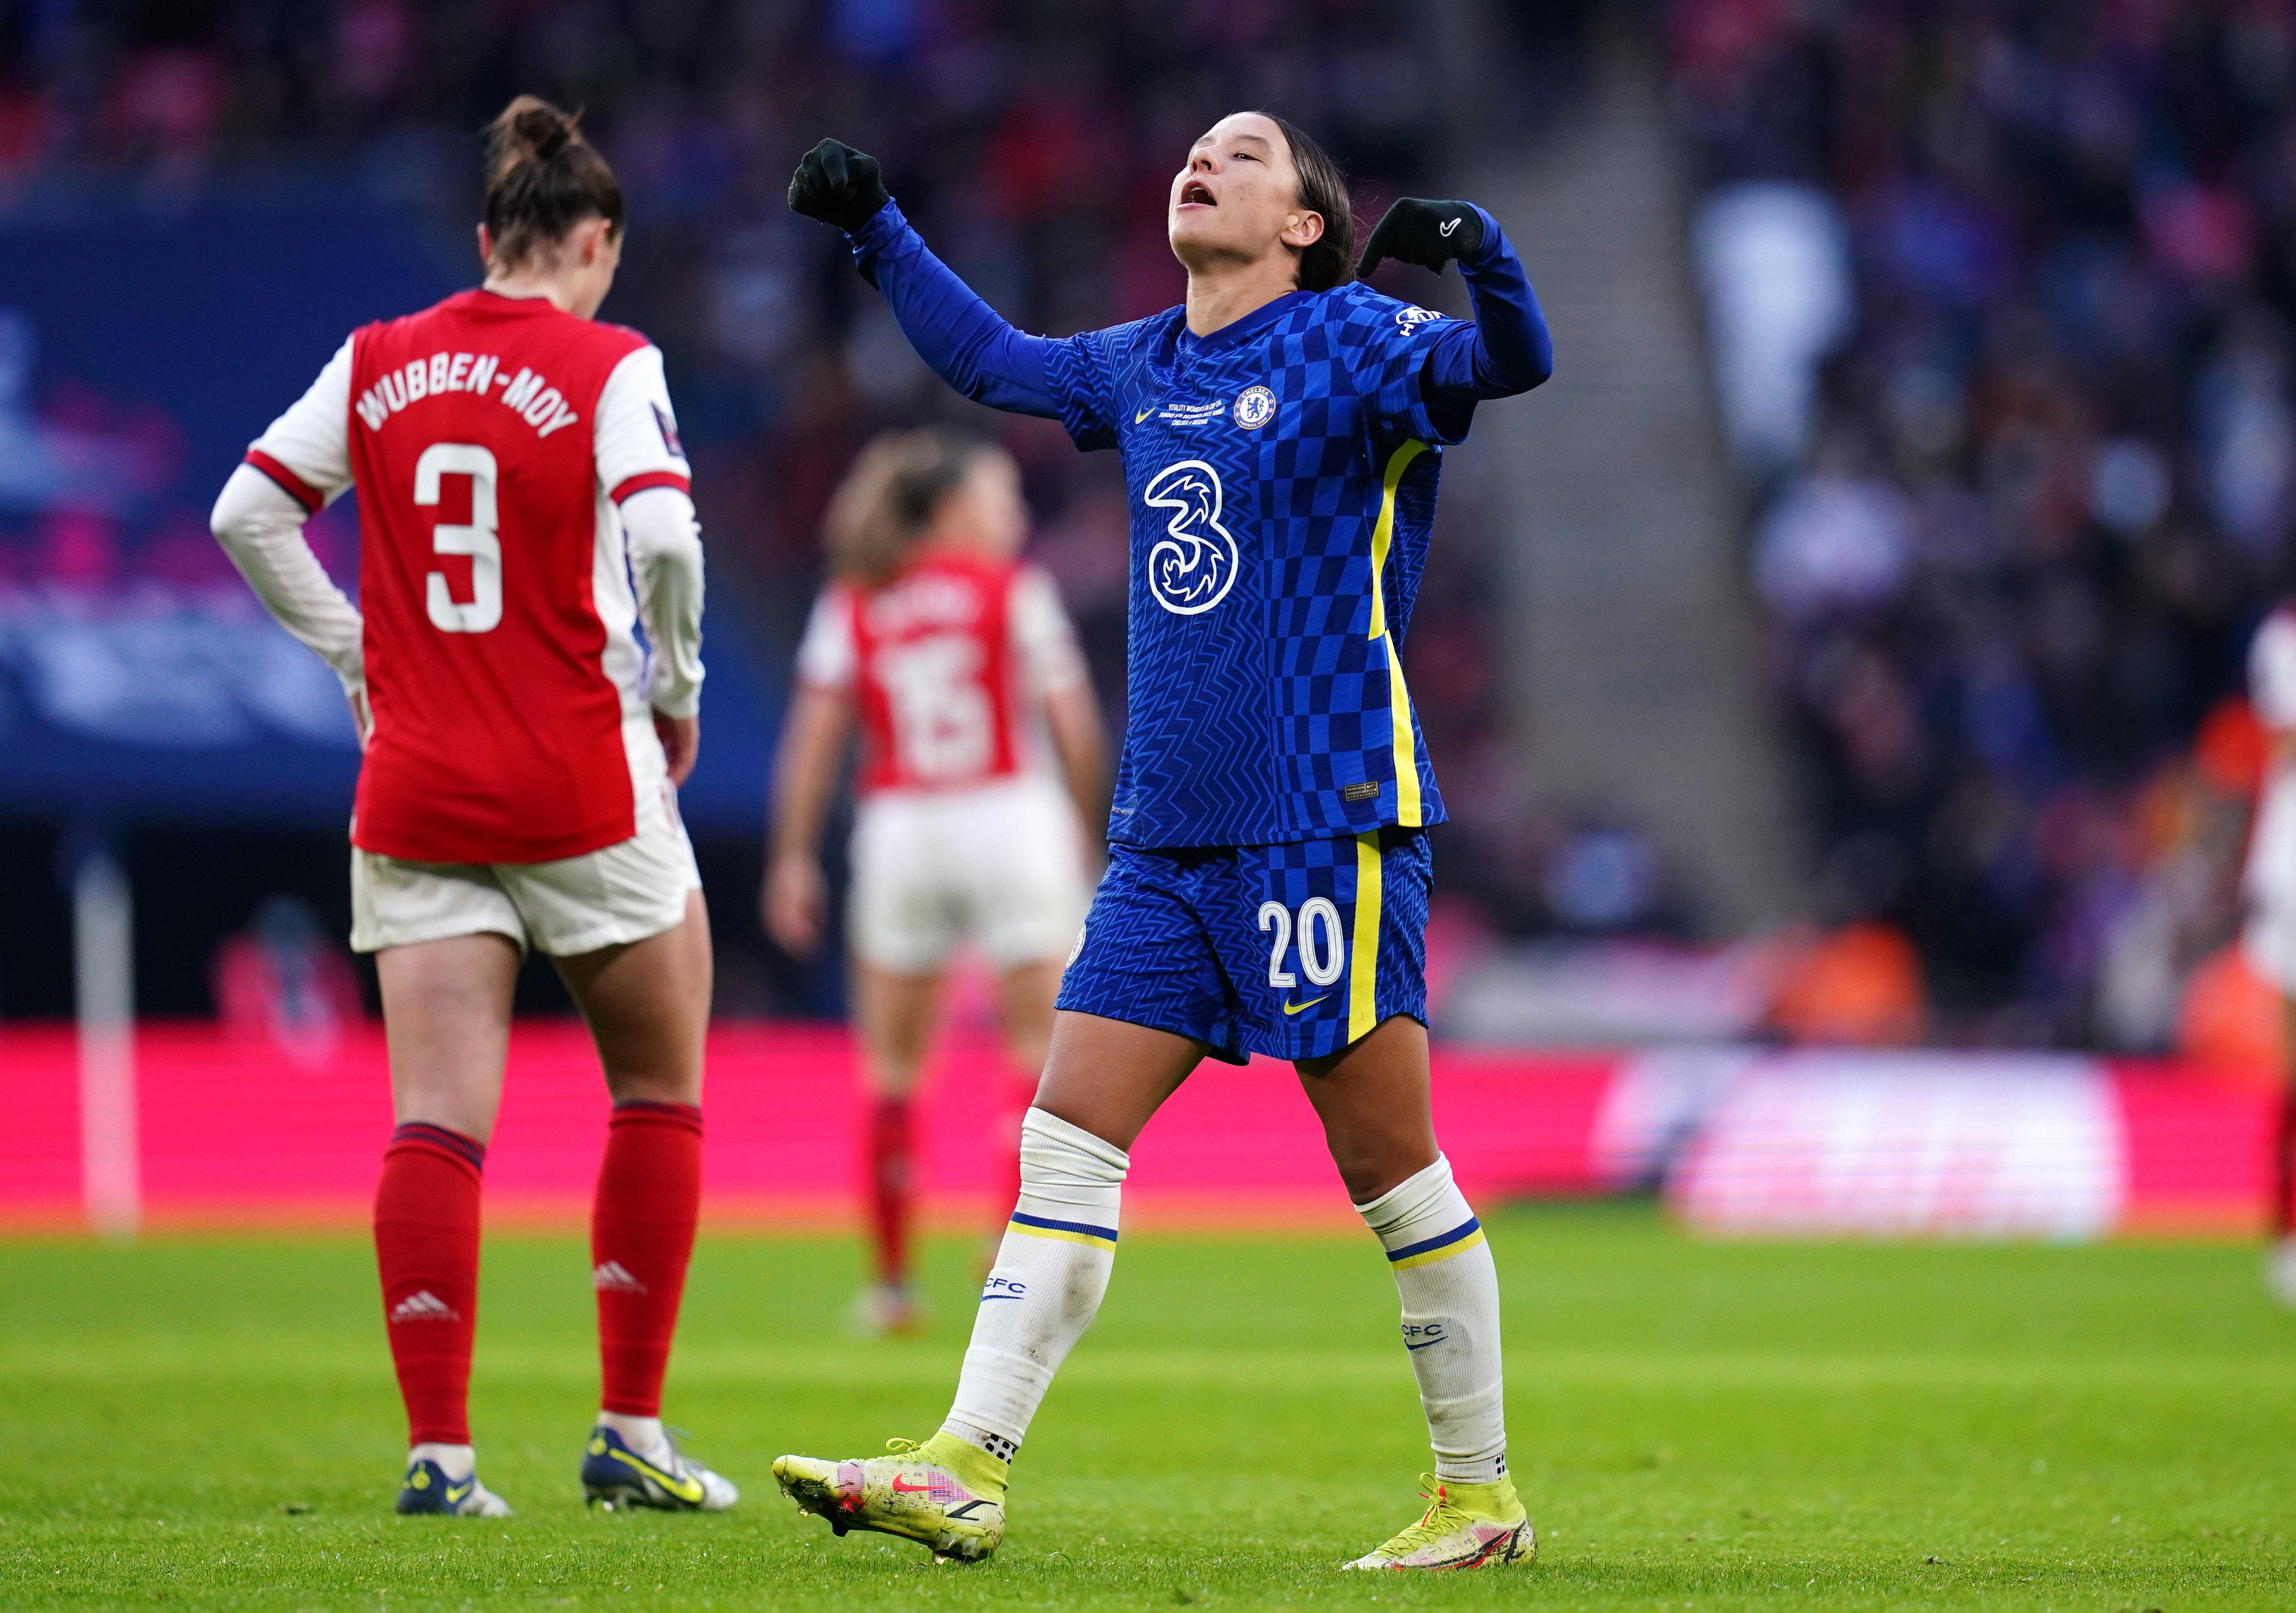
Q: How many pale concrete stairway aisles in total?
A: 1